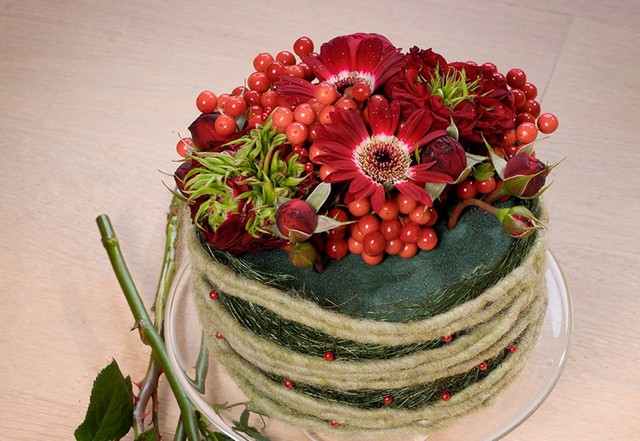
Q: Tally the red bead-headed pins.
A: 10